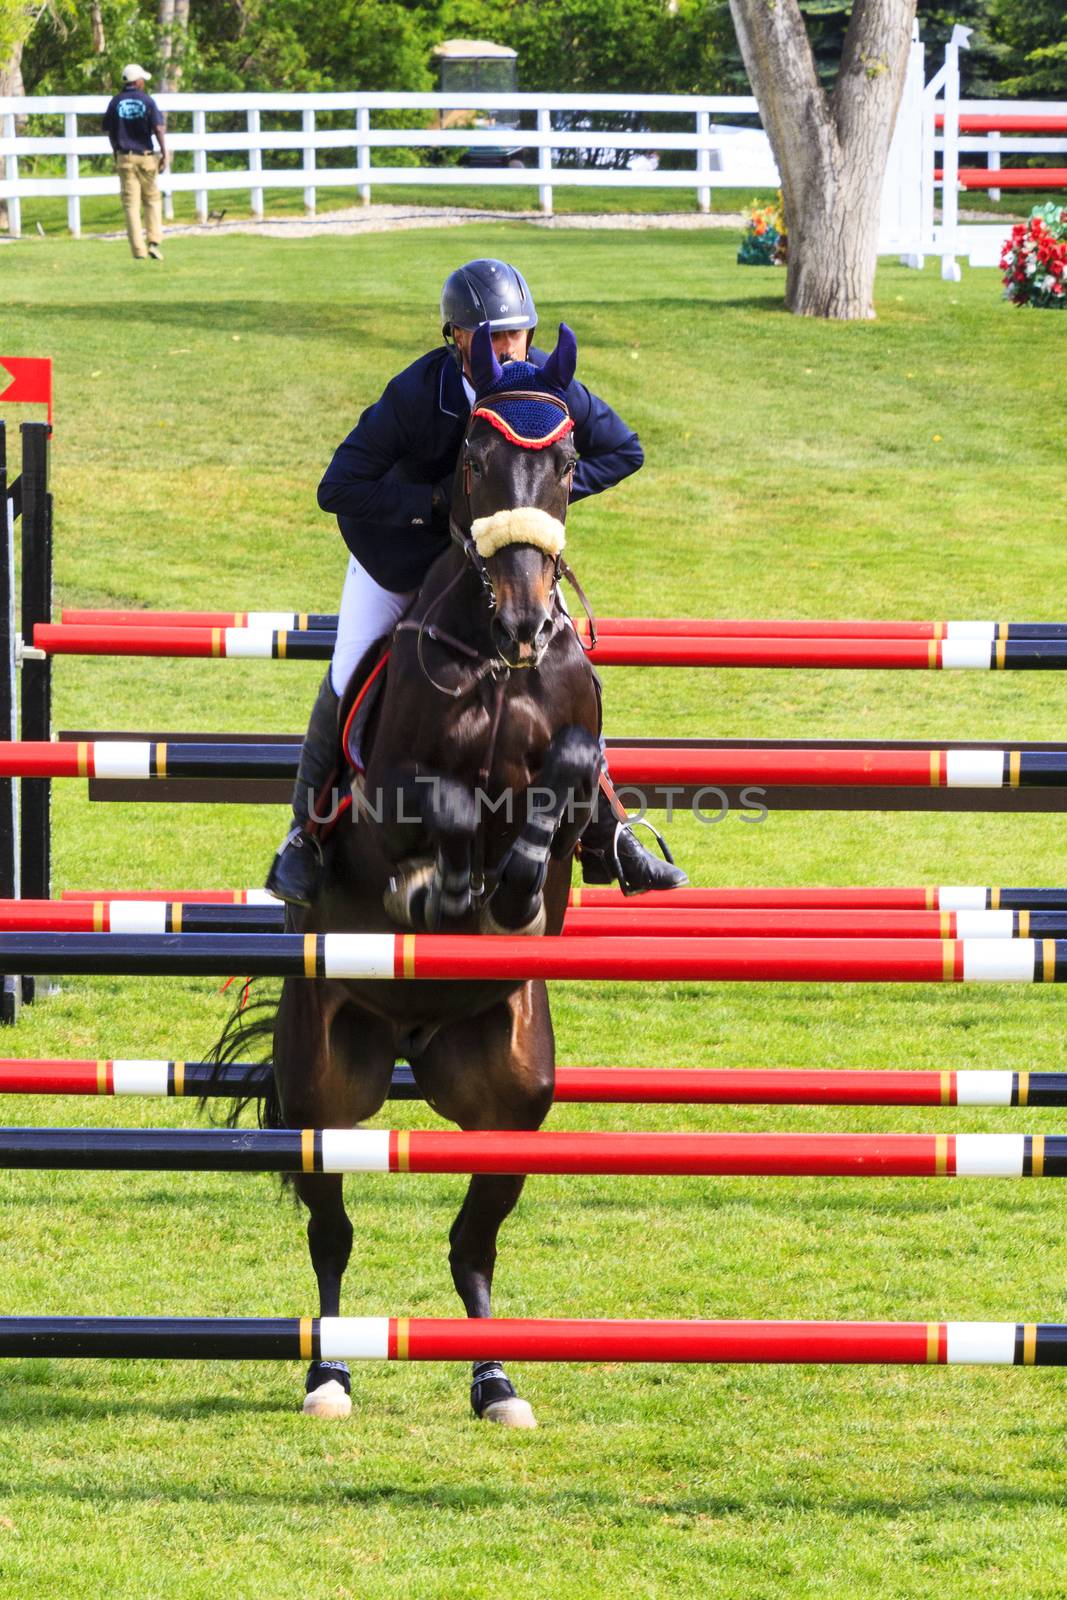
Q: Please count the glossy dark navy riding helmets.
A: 1